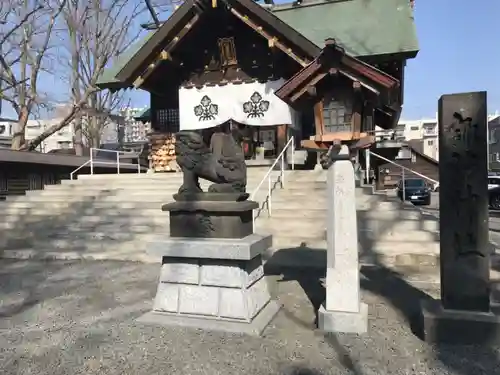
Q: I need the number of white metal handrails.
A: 3